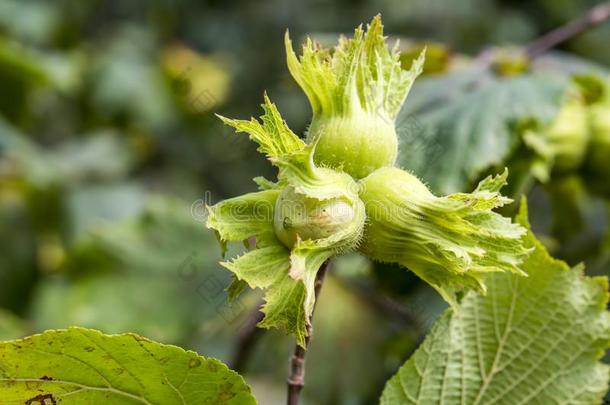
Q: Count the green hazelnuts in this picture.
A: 3